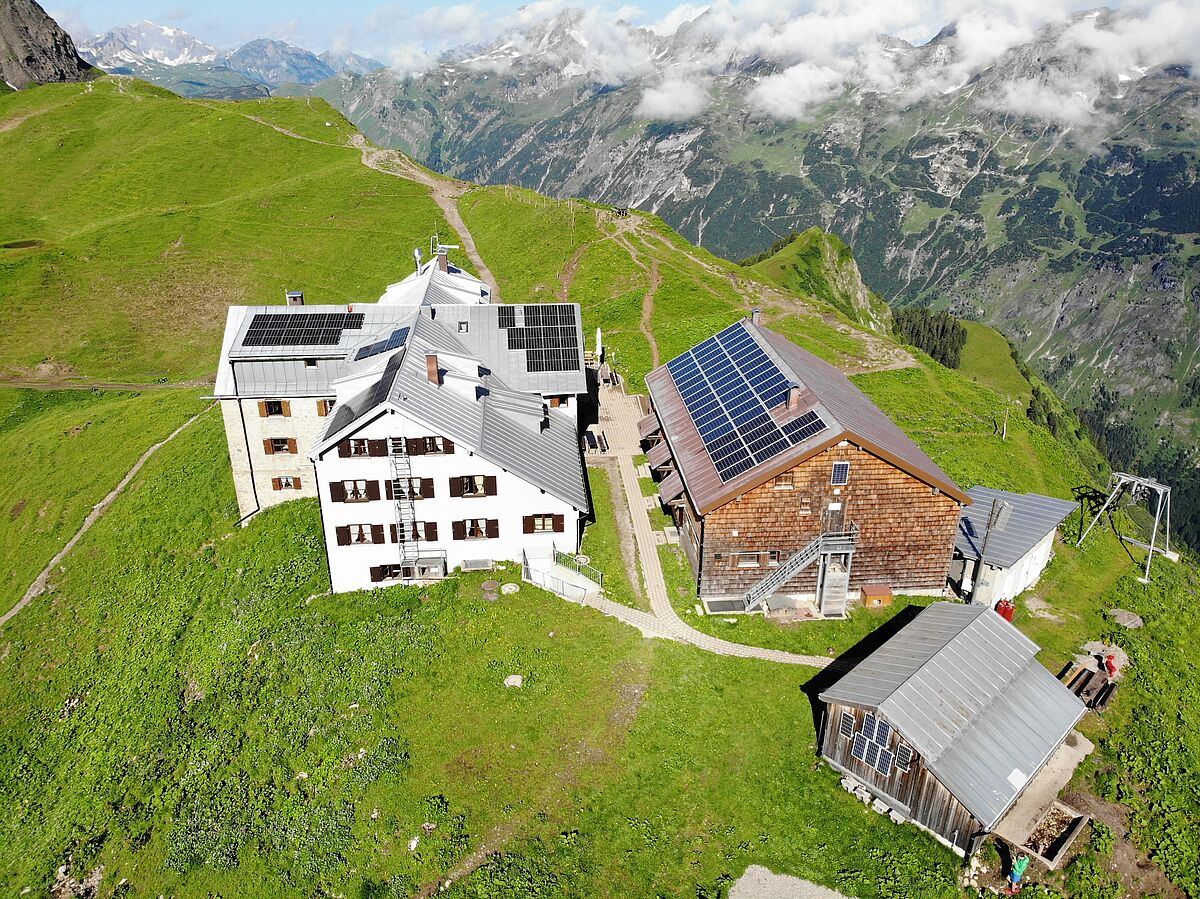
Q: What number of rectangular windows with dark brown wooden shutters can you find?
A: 11